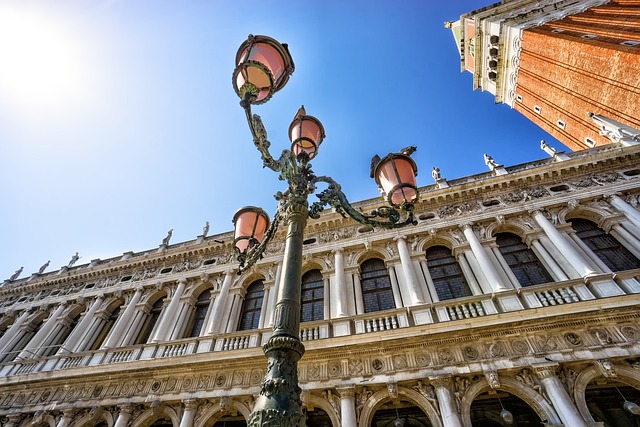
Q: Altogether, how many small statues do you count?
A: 8